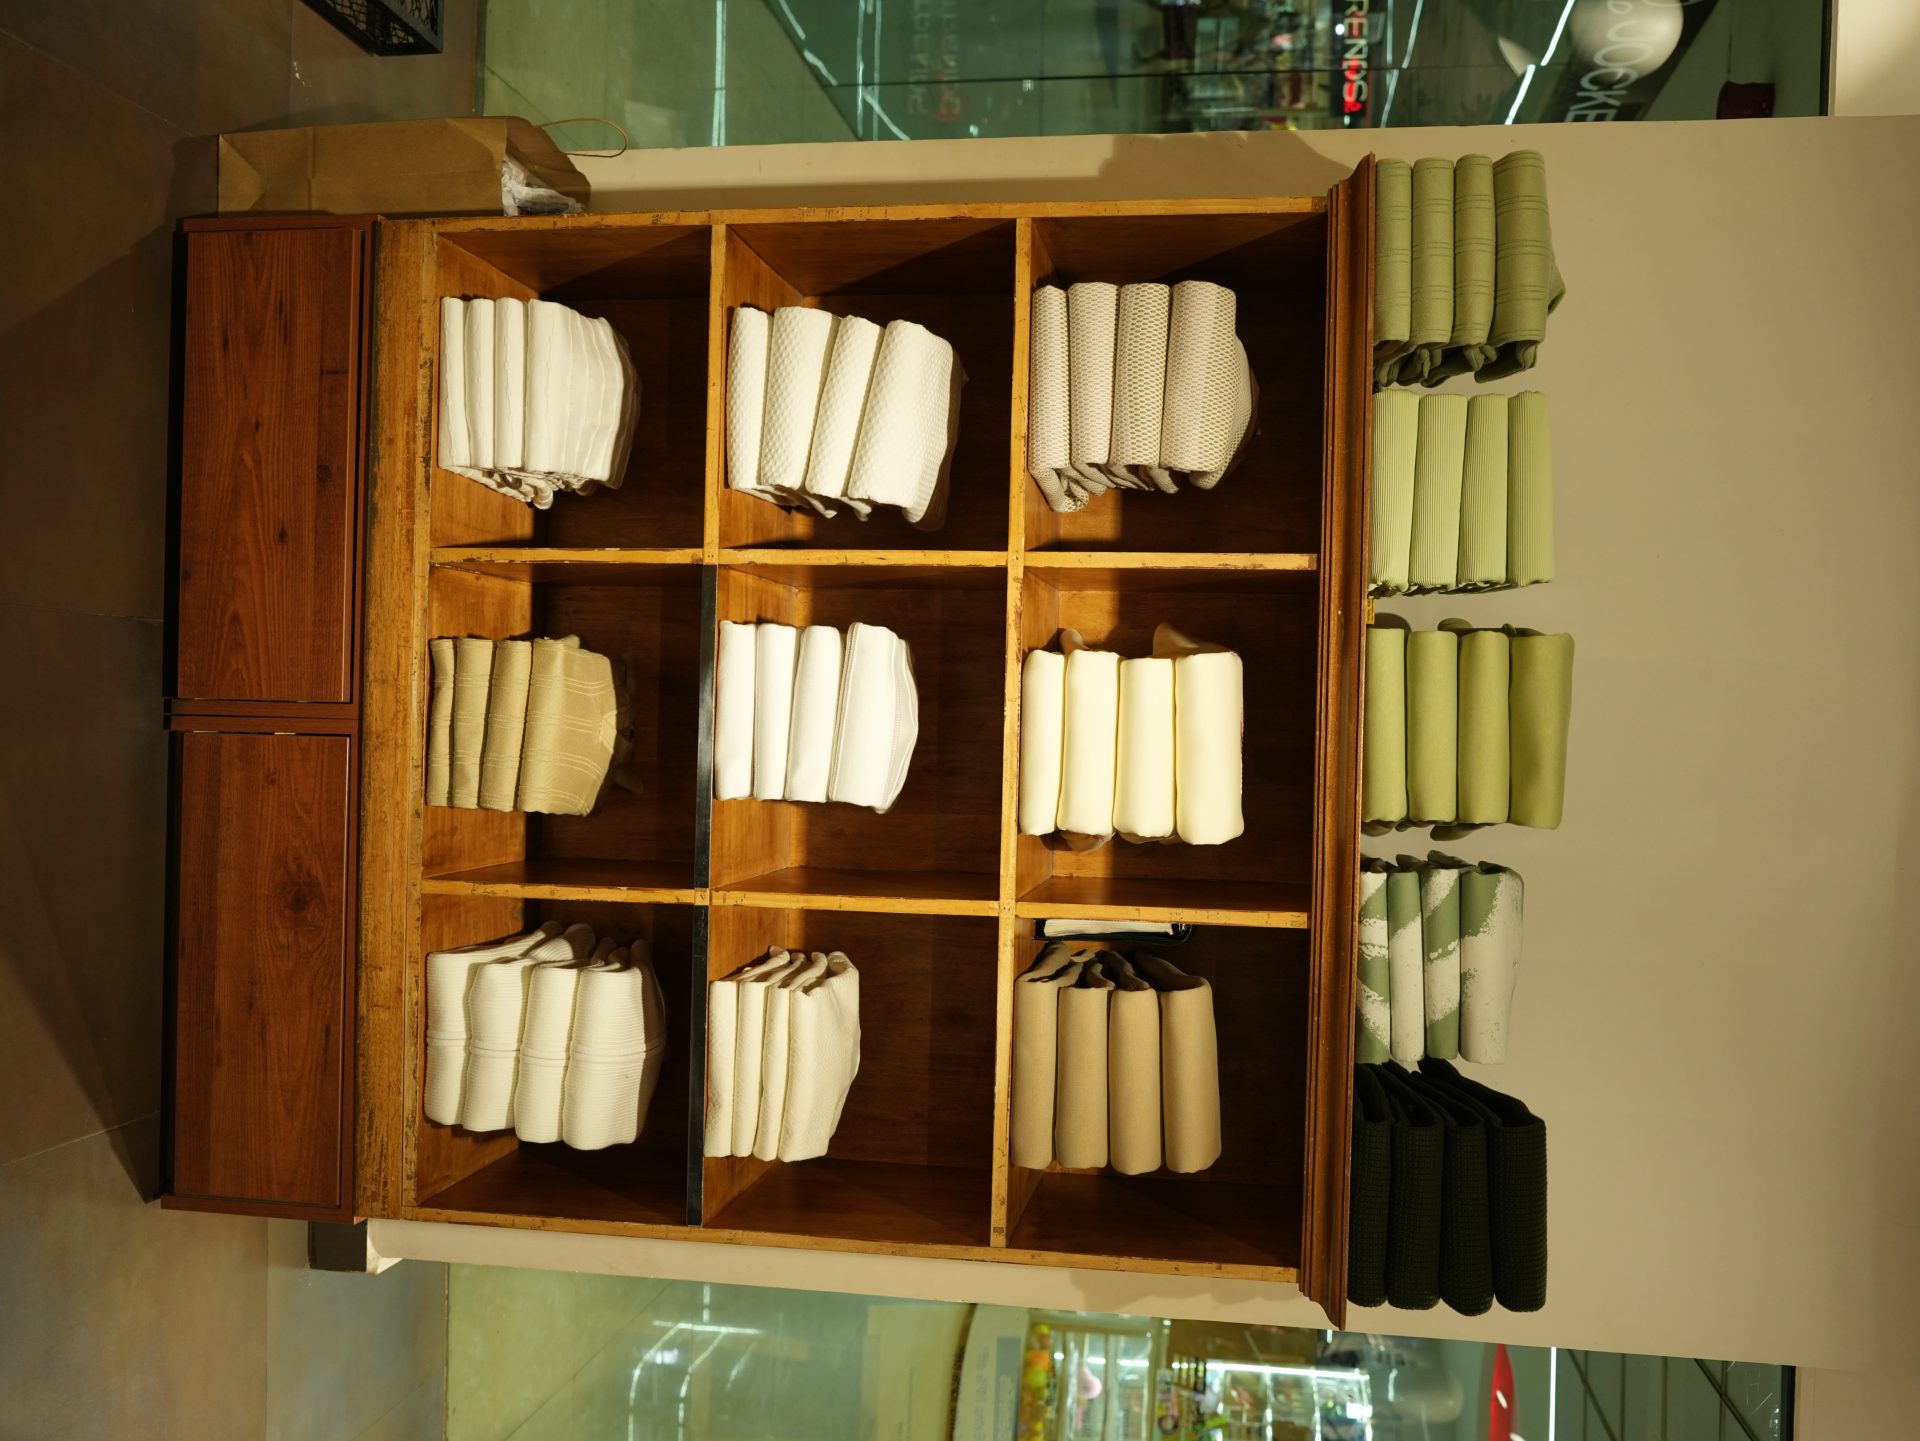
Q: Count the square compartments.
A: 9